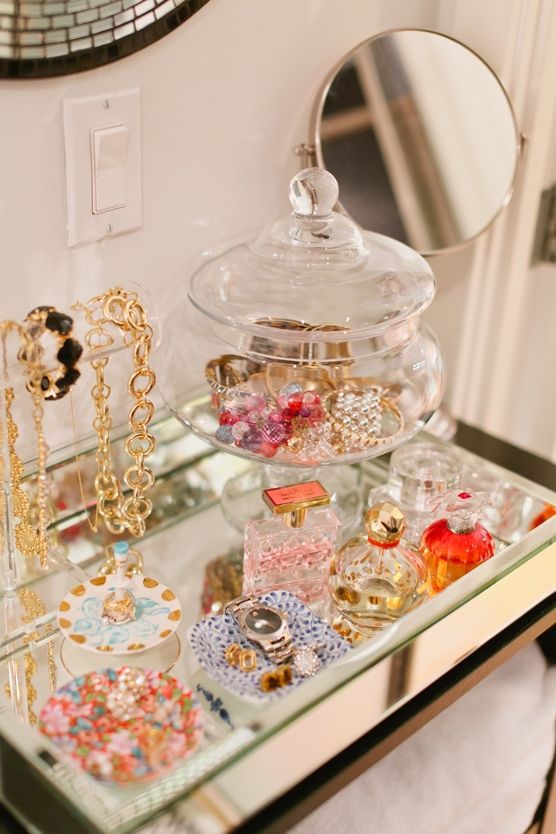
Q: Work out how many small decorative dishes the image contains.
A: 3